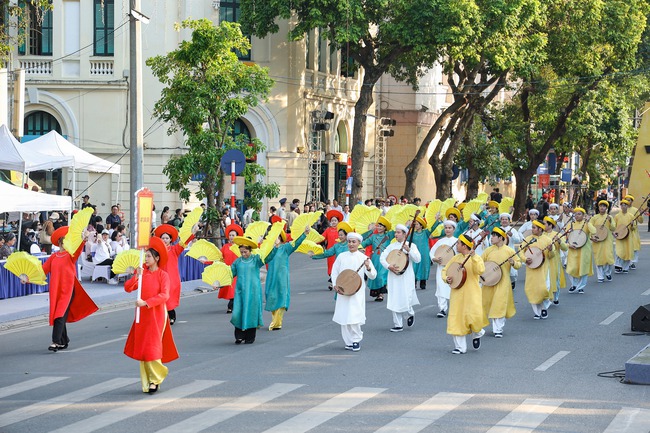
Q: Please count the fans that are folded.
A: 0